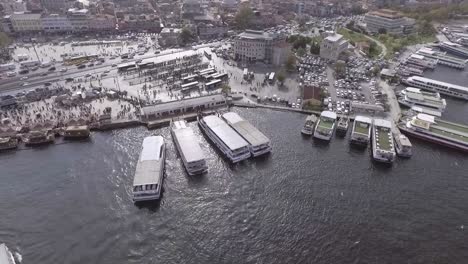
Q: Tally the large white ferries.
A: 4